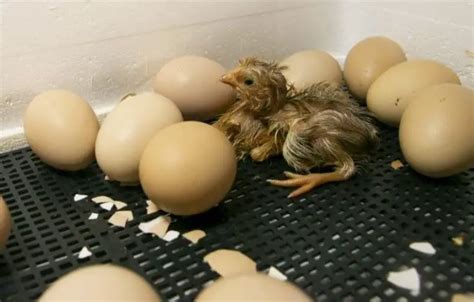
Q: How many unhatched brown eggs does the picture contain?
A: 11